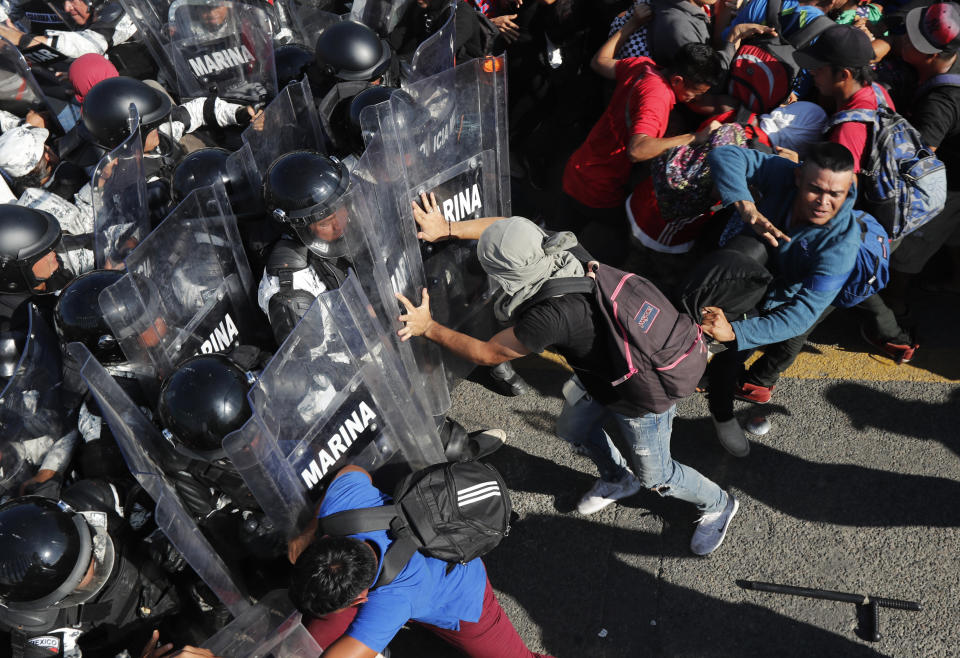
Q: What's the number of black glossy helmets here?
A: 10